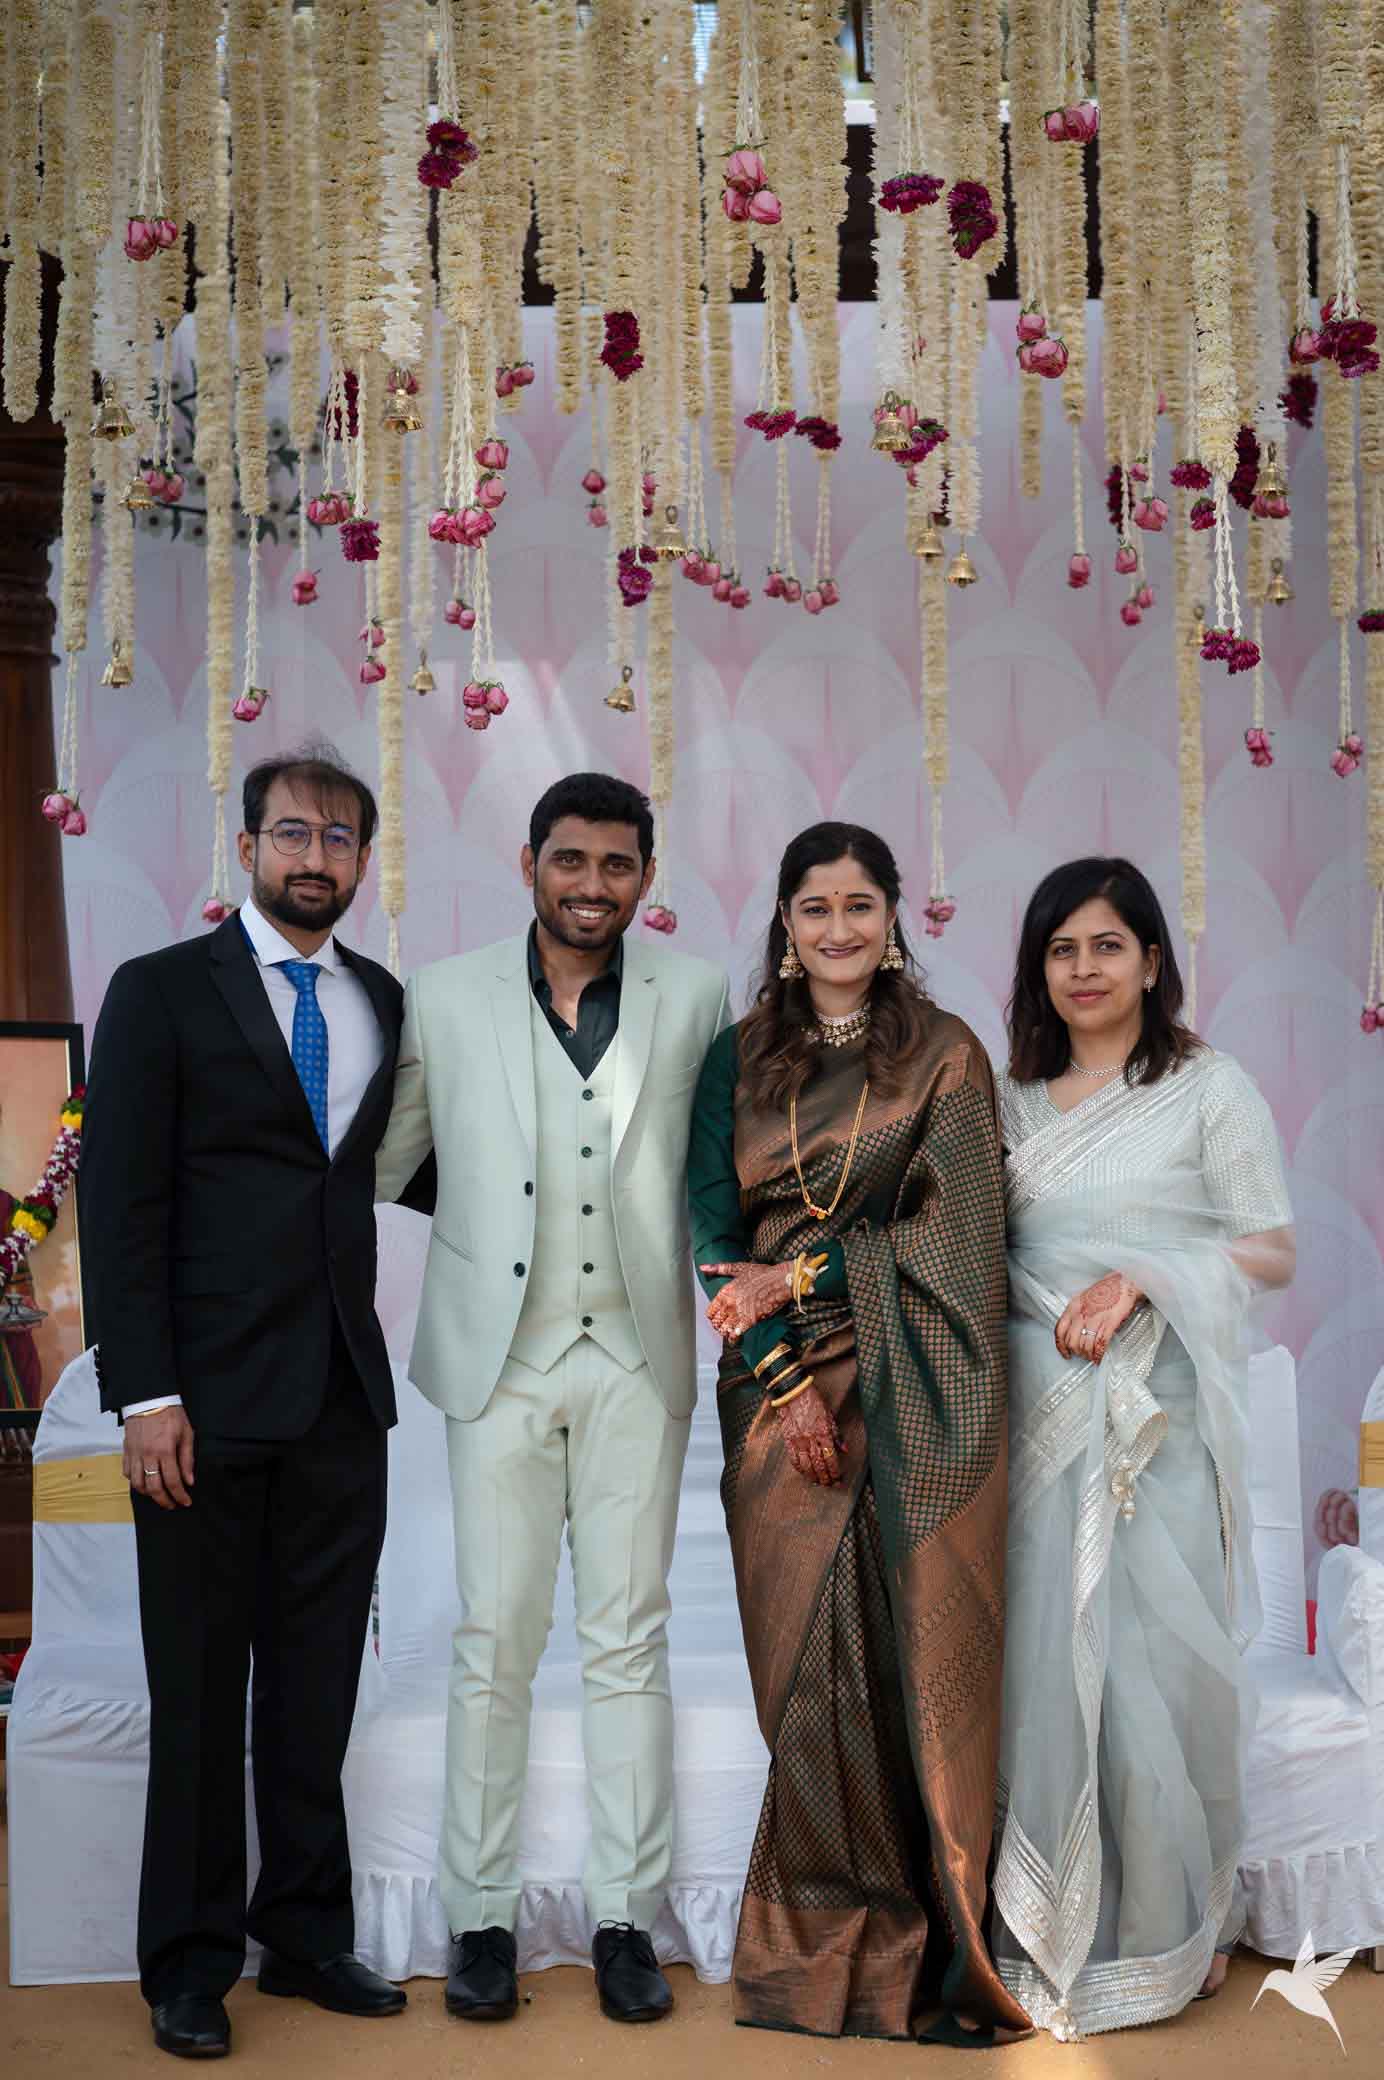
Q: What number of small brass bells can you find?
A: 13